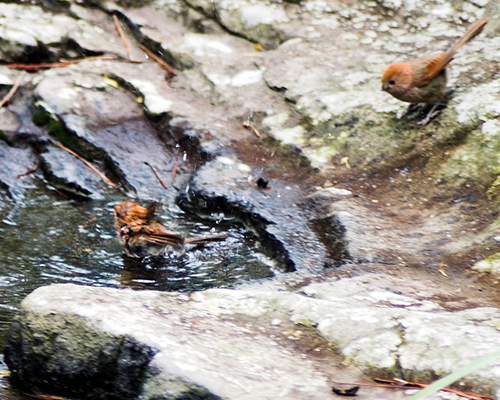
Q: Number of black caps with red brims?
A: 0